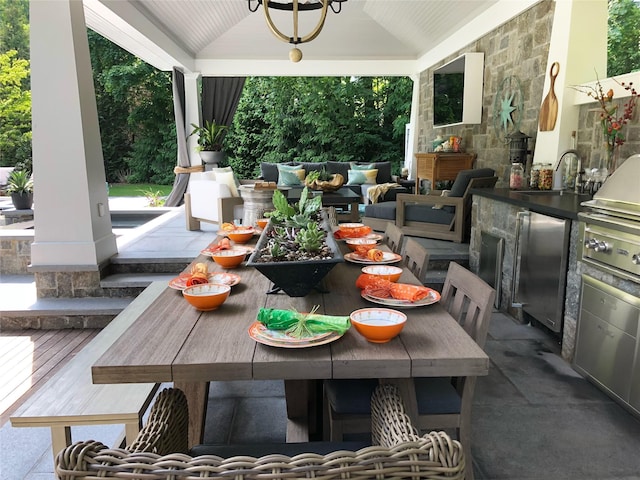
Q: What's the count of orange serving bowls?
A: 8